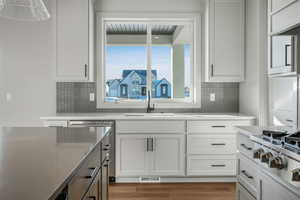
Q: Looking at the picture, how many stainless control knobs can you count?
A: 4